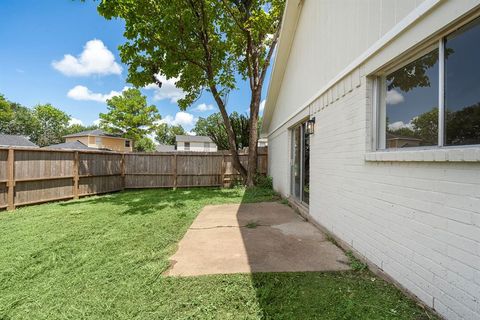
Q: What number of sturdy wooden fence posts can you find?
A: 5